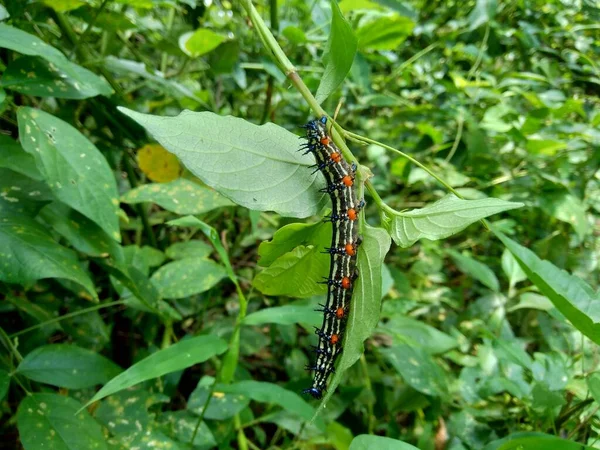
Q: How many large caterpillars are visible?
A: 1